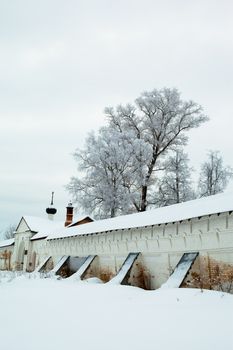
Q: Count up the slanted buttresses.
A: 5